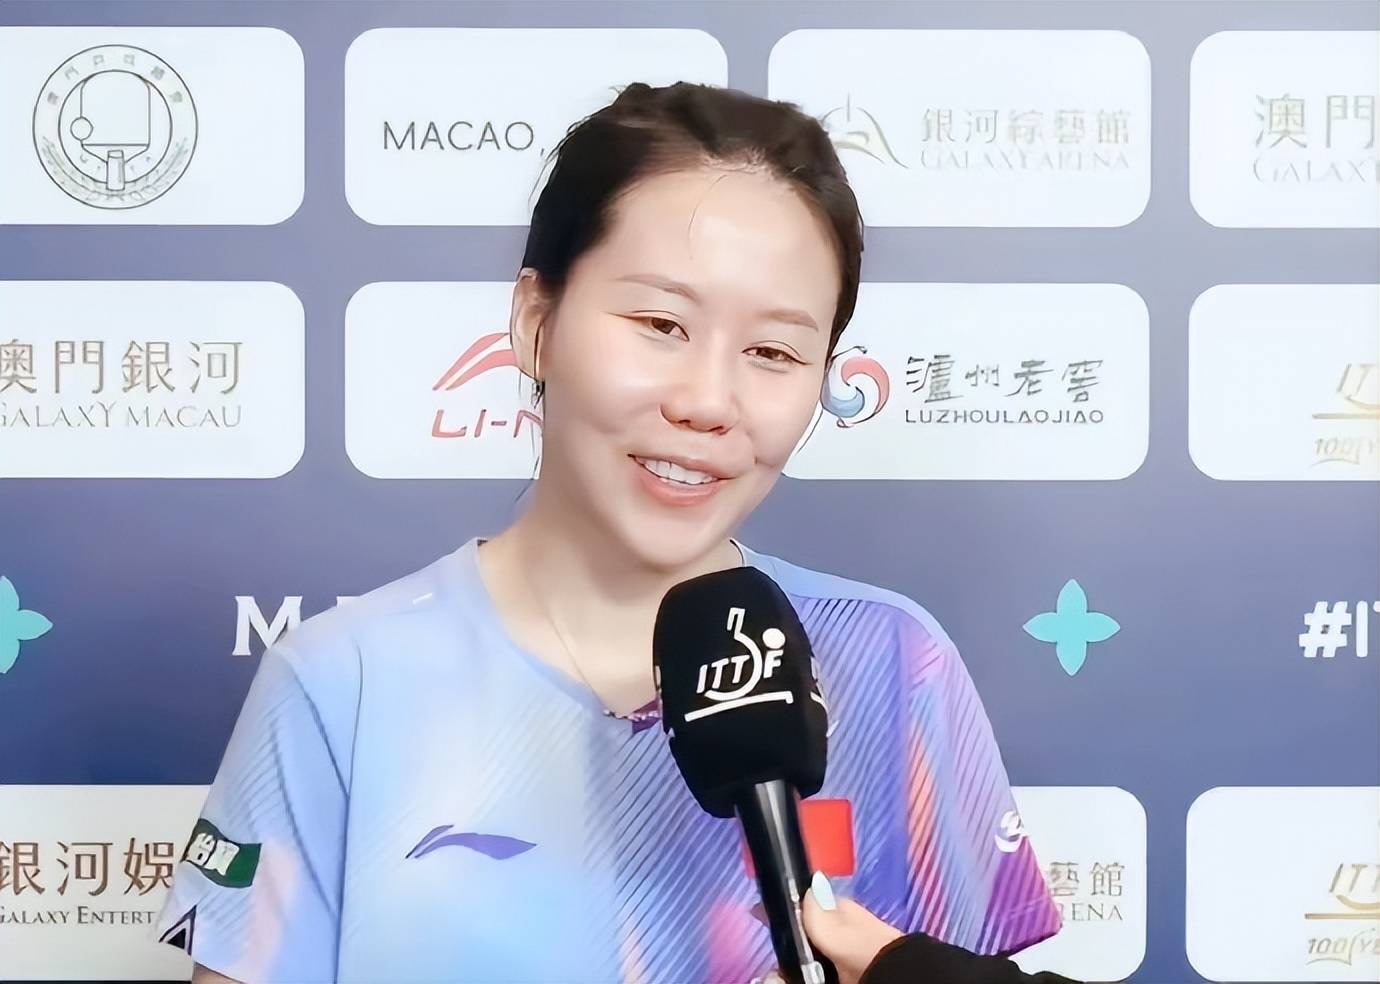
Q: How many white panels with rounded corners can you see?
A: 11